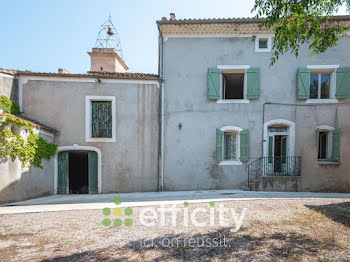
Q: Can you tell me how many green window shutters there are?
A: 8